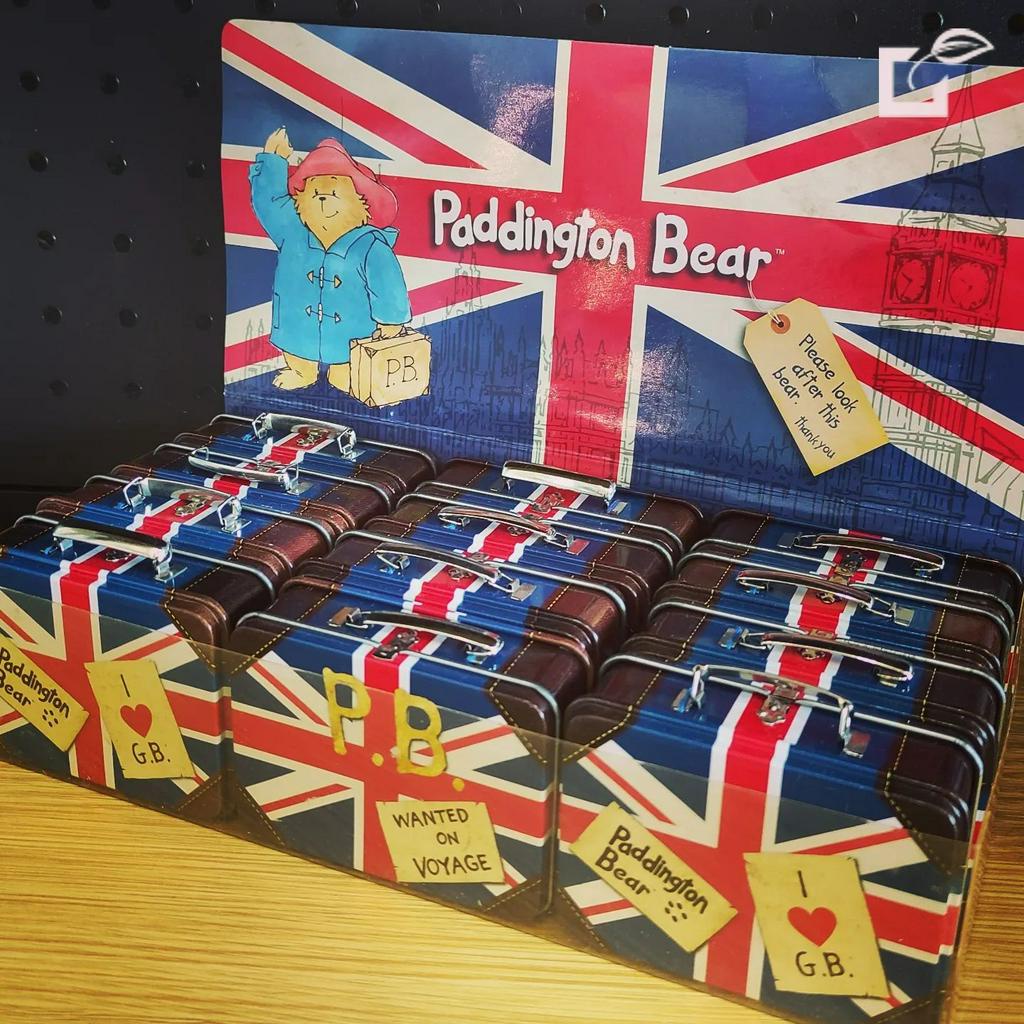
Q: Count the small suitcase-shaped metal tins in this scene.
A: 12